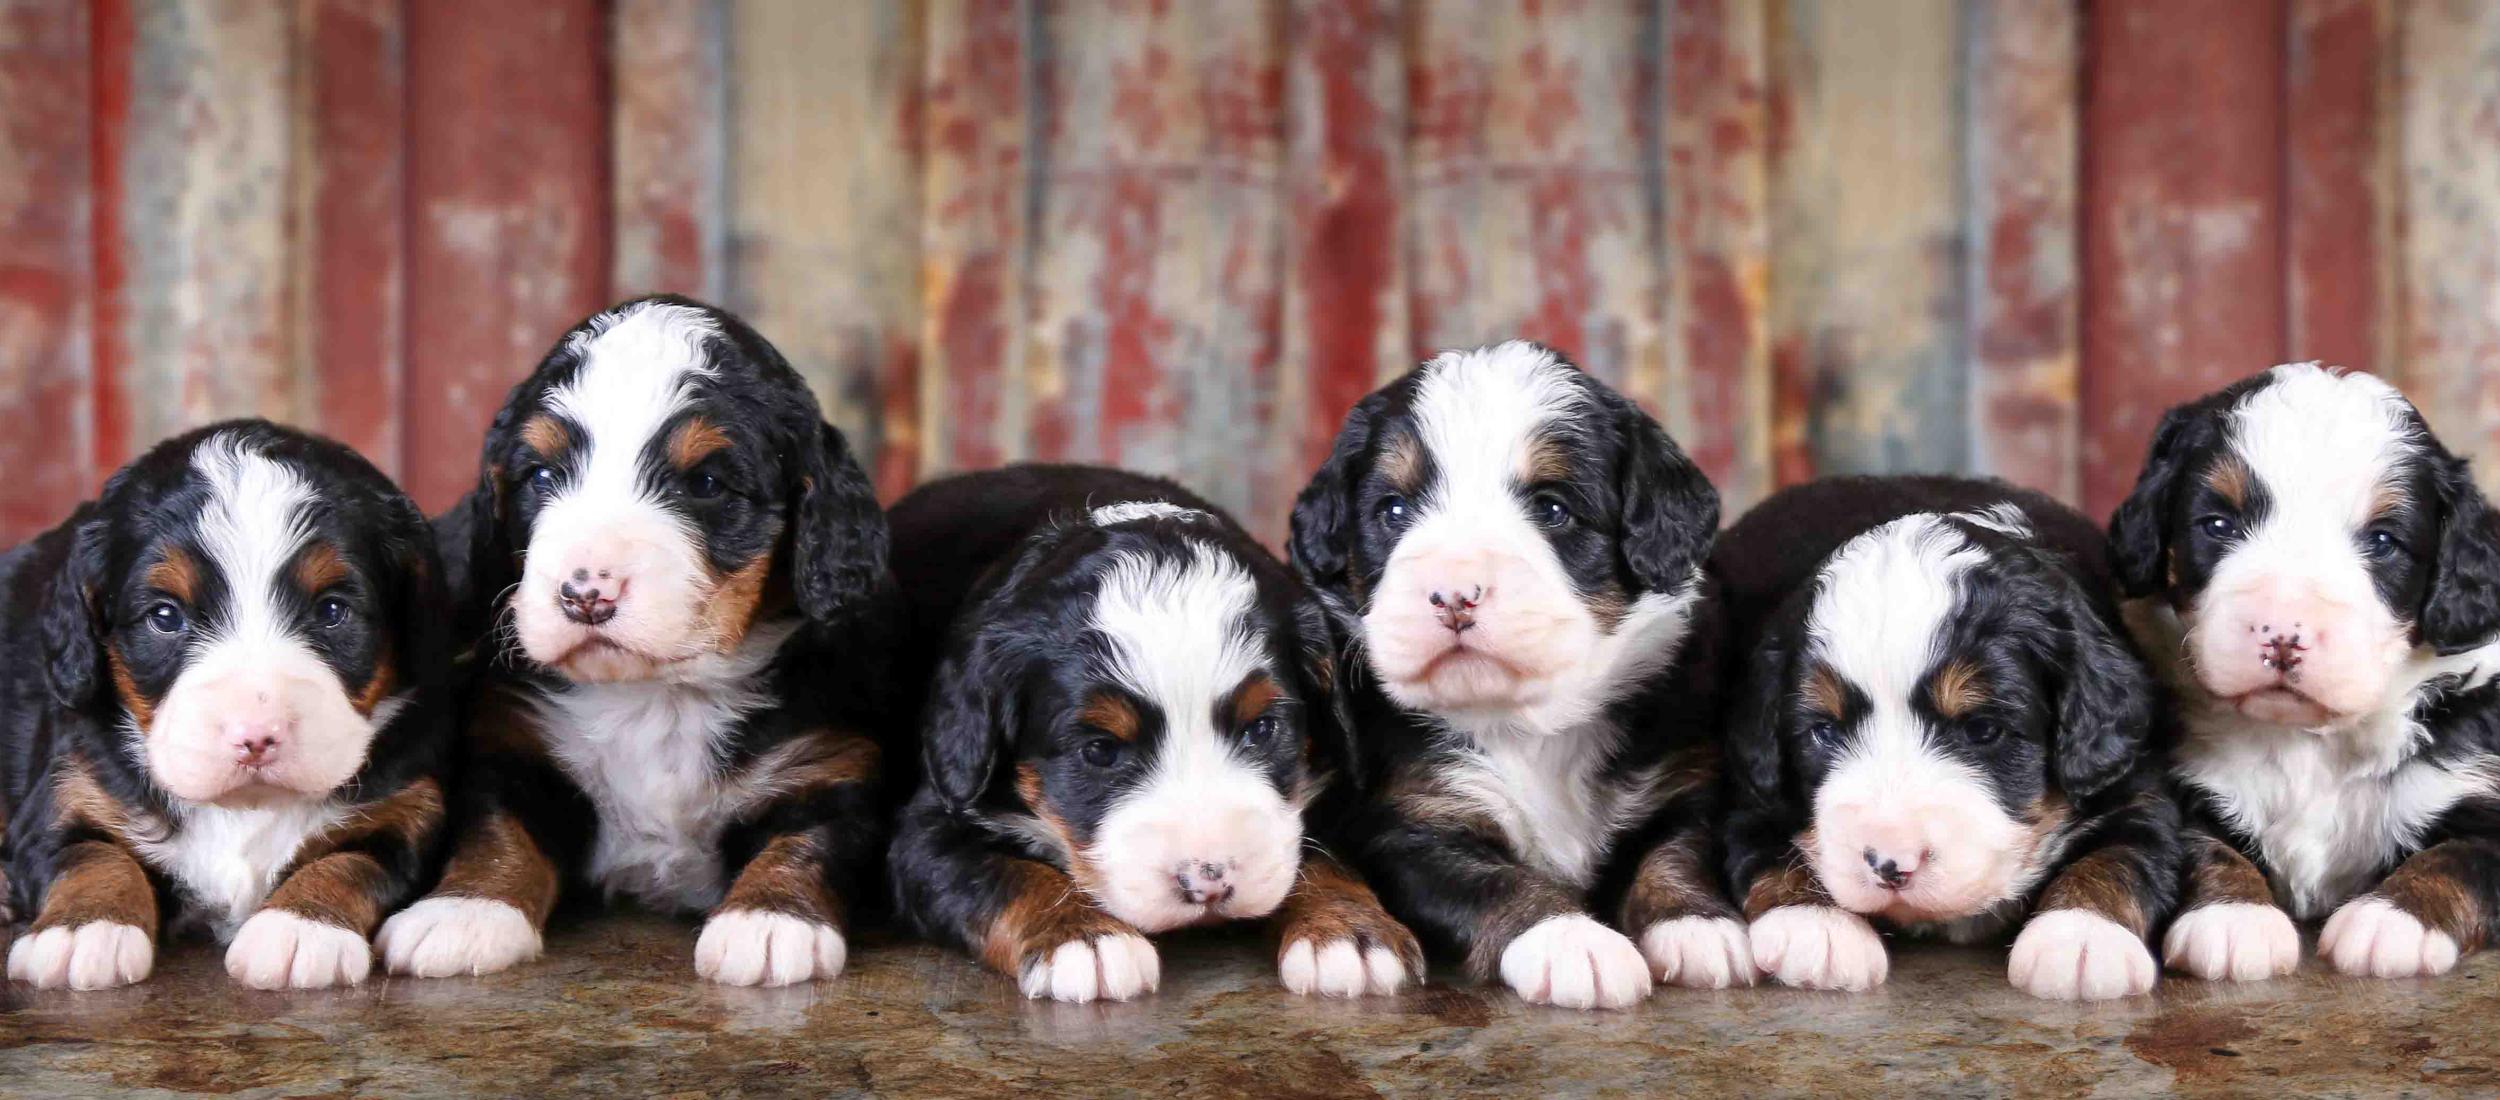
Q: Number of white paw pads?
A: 12